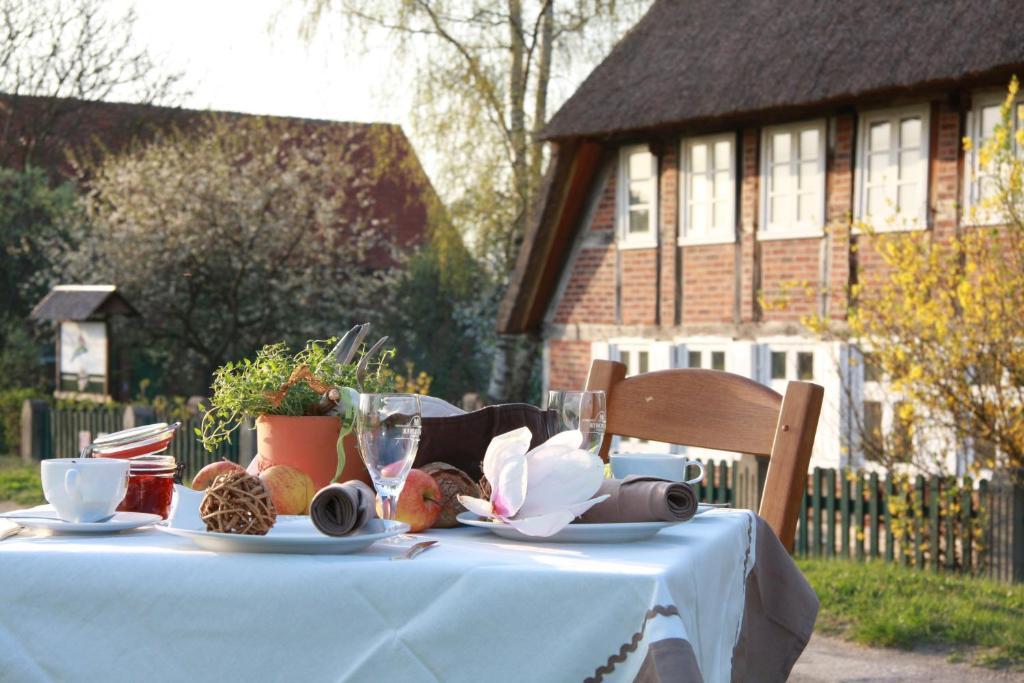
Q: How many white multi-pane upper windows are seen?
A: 5